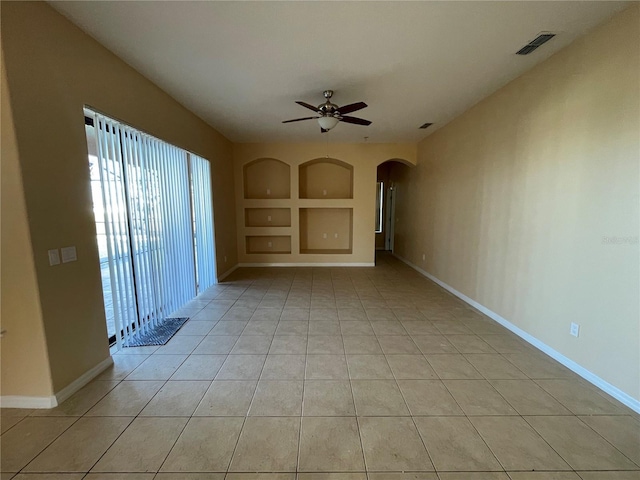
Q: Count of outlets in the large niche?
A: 2